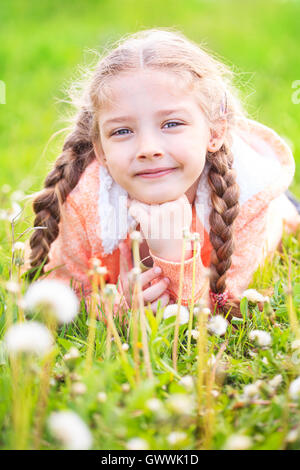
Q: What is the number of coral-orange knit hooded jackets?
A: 1